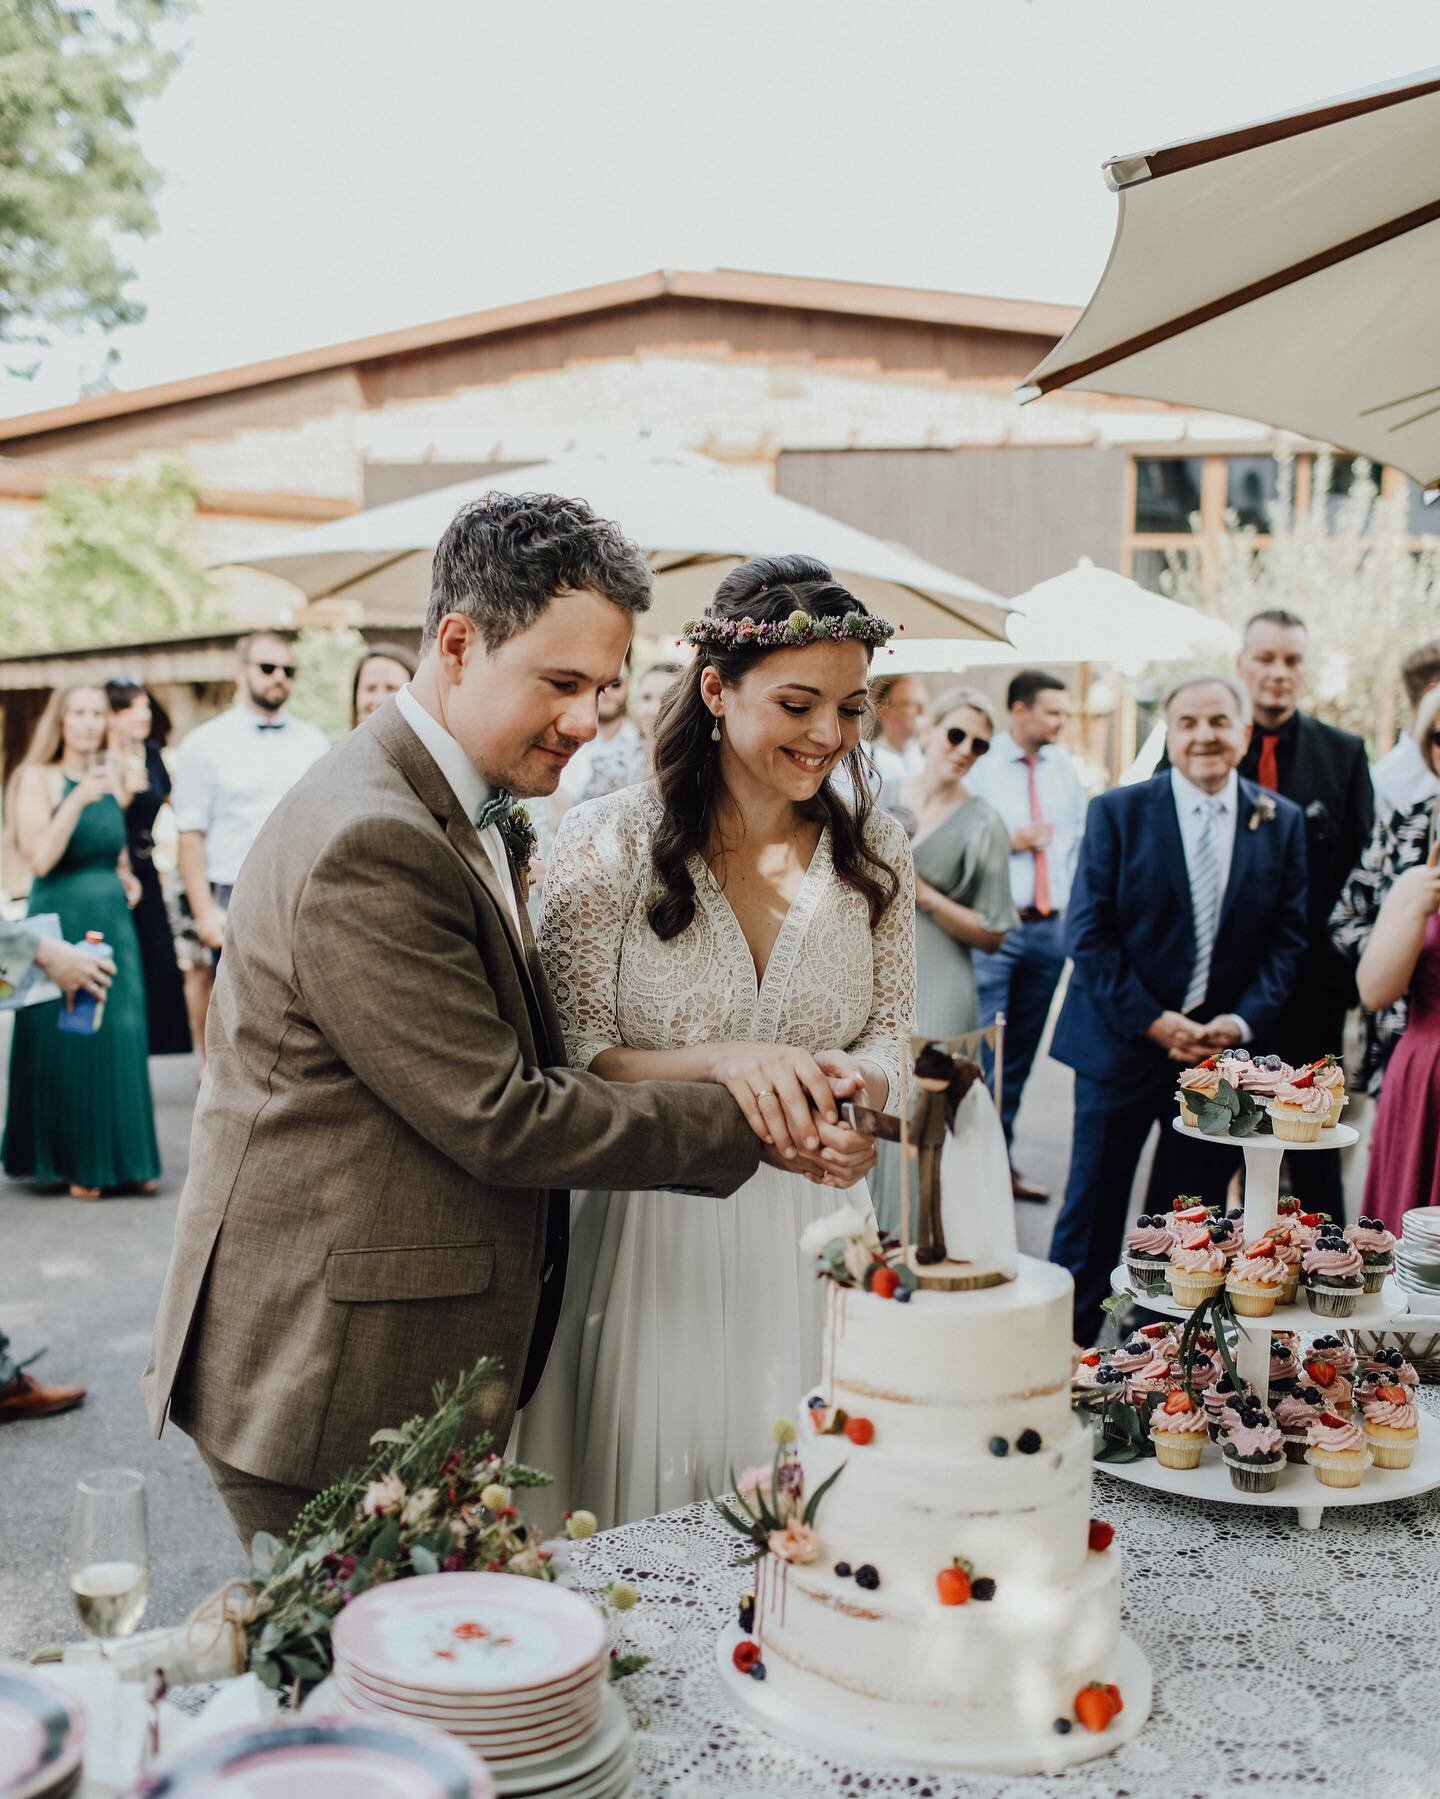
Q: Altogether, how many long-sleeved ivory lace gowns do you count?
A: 1